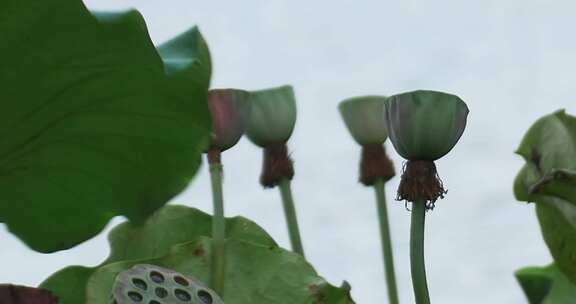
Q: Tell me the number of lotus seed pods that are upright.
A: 4